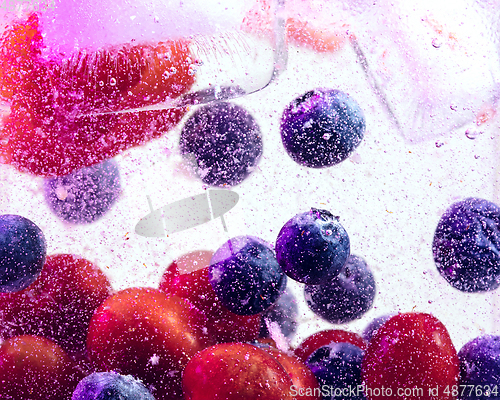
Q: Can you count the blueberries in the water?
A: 13